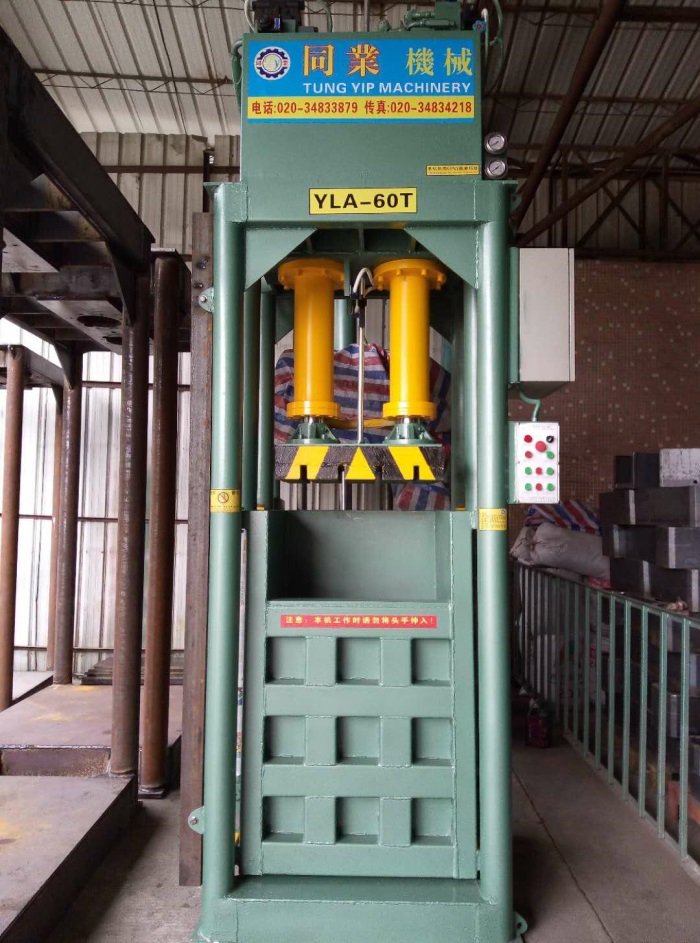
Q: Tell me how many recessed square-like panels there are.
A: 9